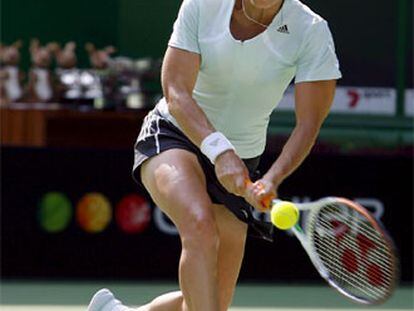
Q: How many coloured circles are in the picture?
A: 3